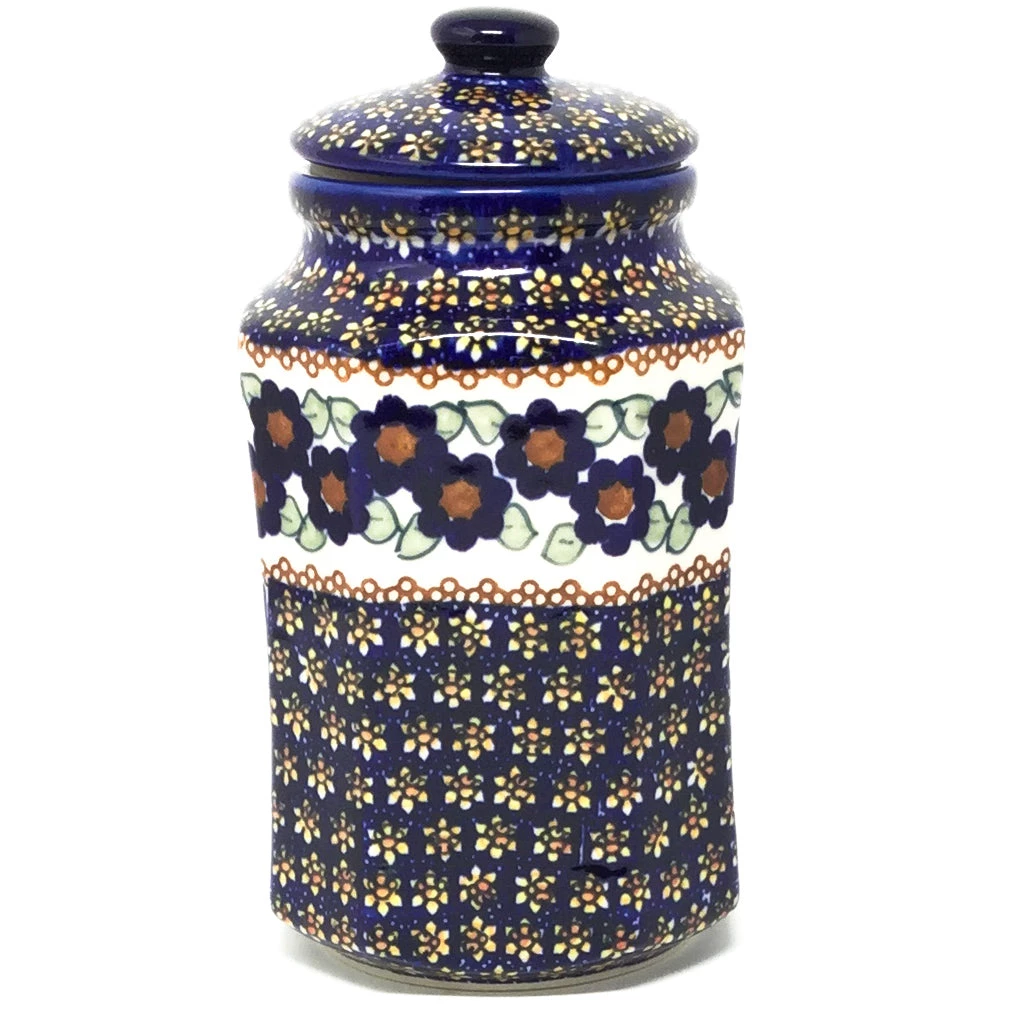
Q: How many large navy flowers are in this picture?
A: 9